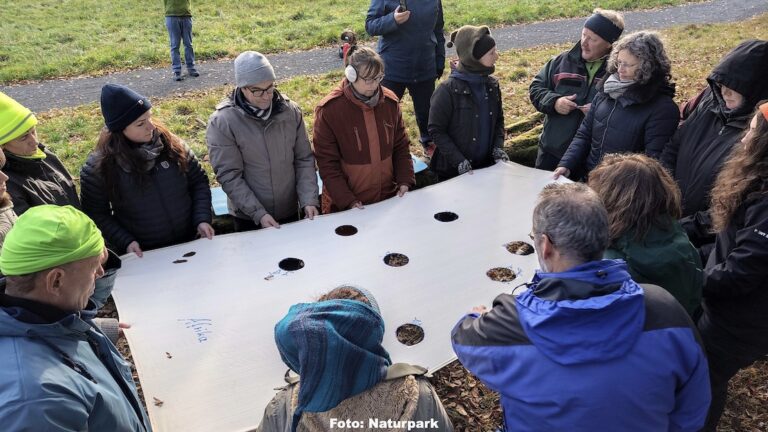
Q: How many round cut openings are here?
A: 7